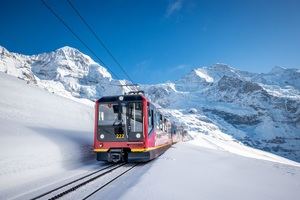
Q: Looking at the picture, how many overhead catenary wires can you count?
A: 2